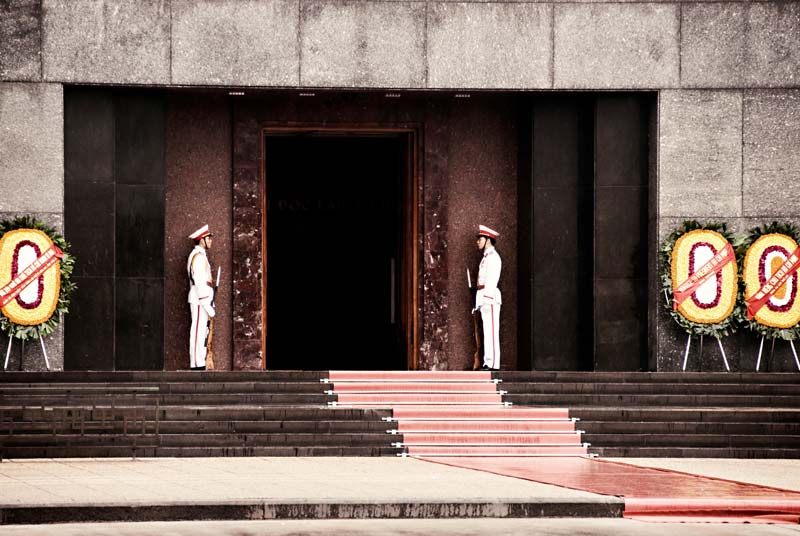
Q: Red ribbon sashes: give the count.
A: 3